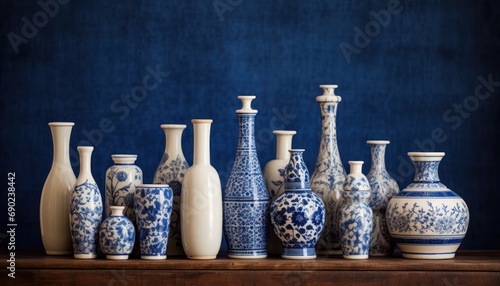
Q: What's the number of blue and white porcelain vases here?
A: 12